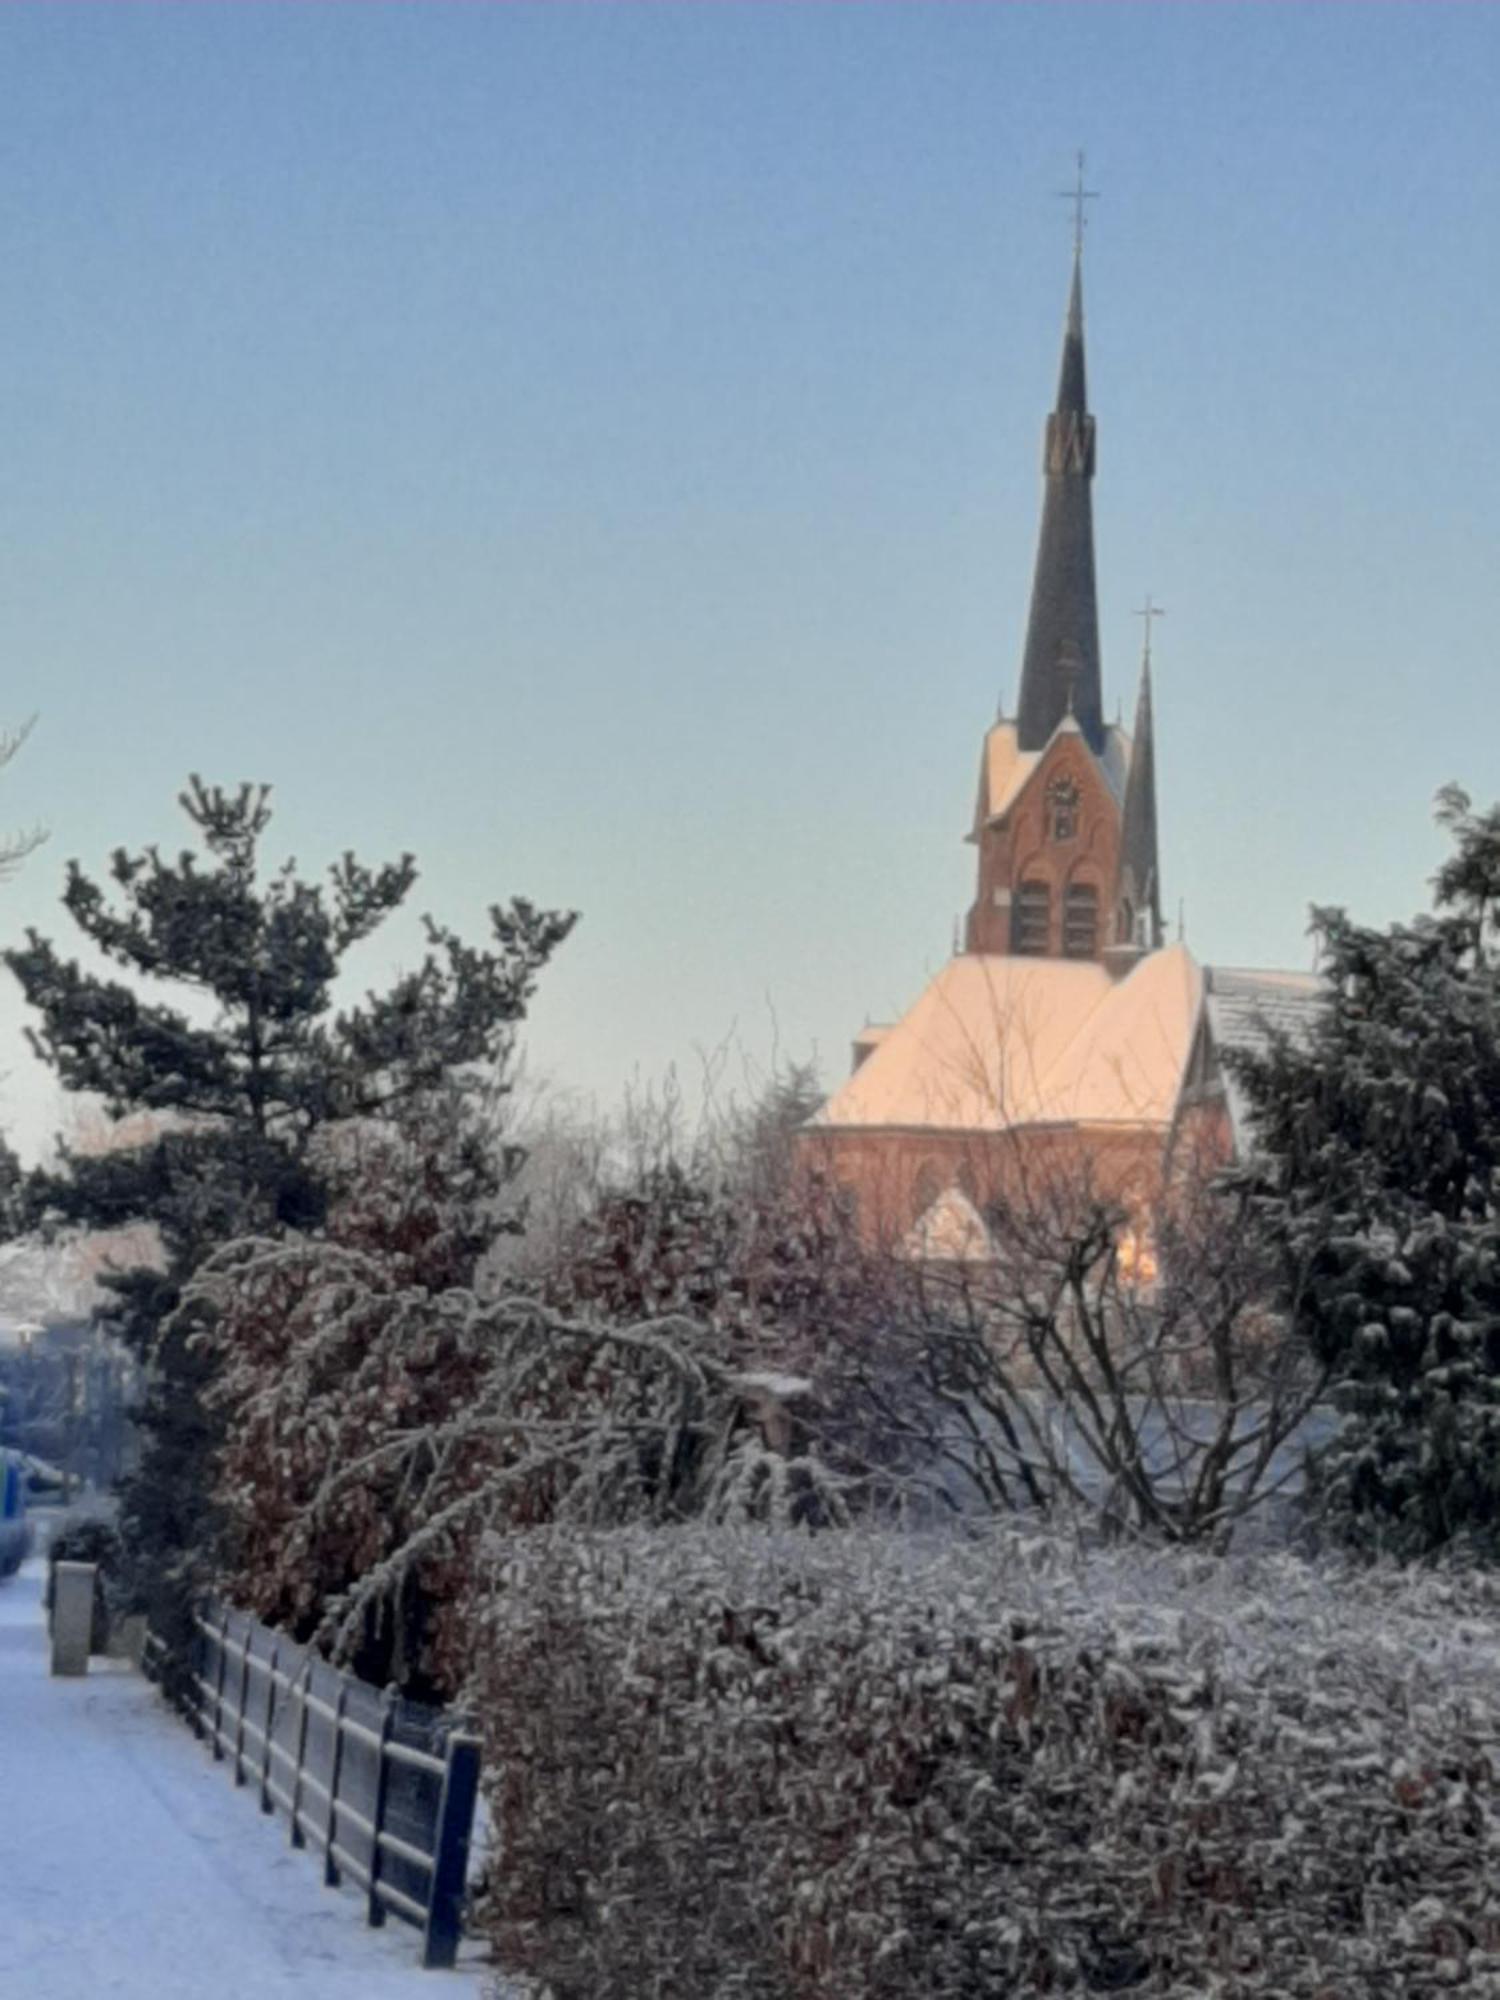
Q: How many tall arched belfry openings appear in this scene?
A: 2